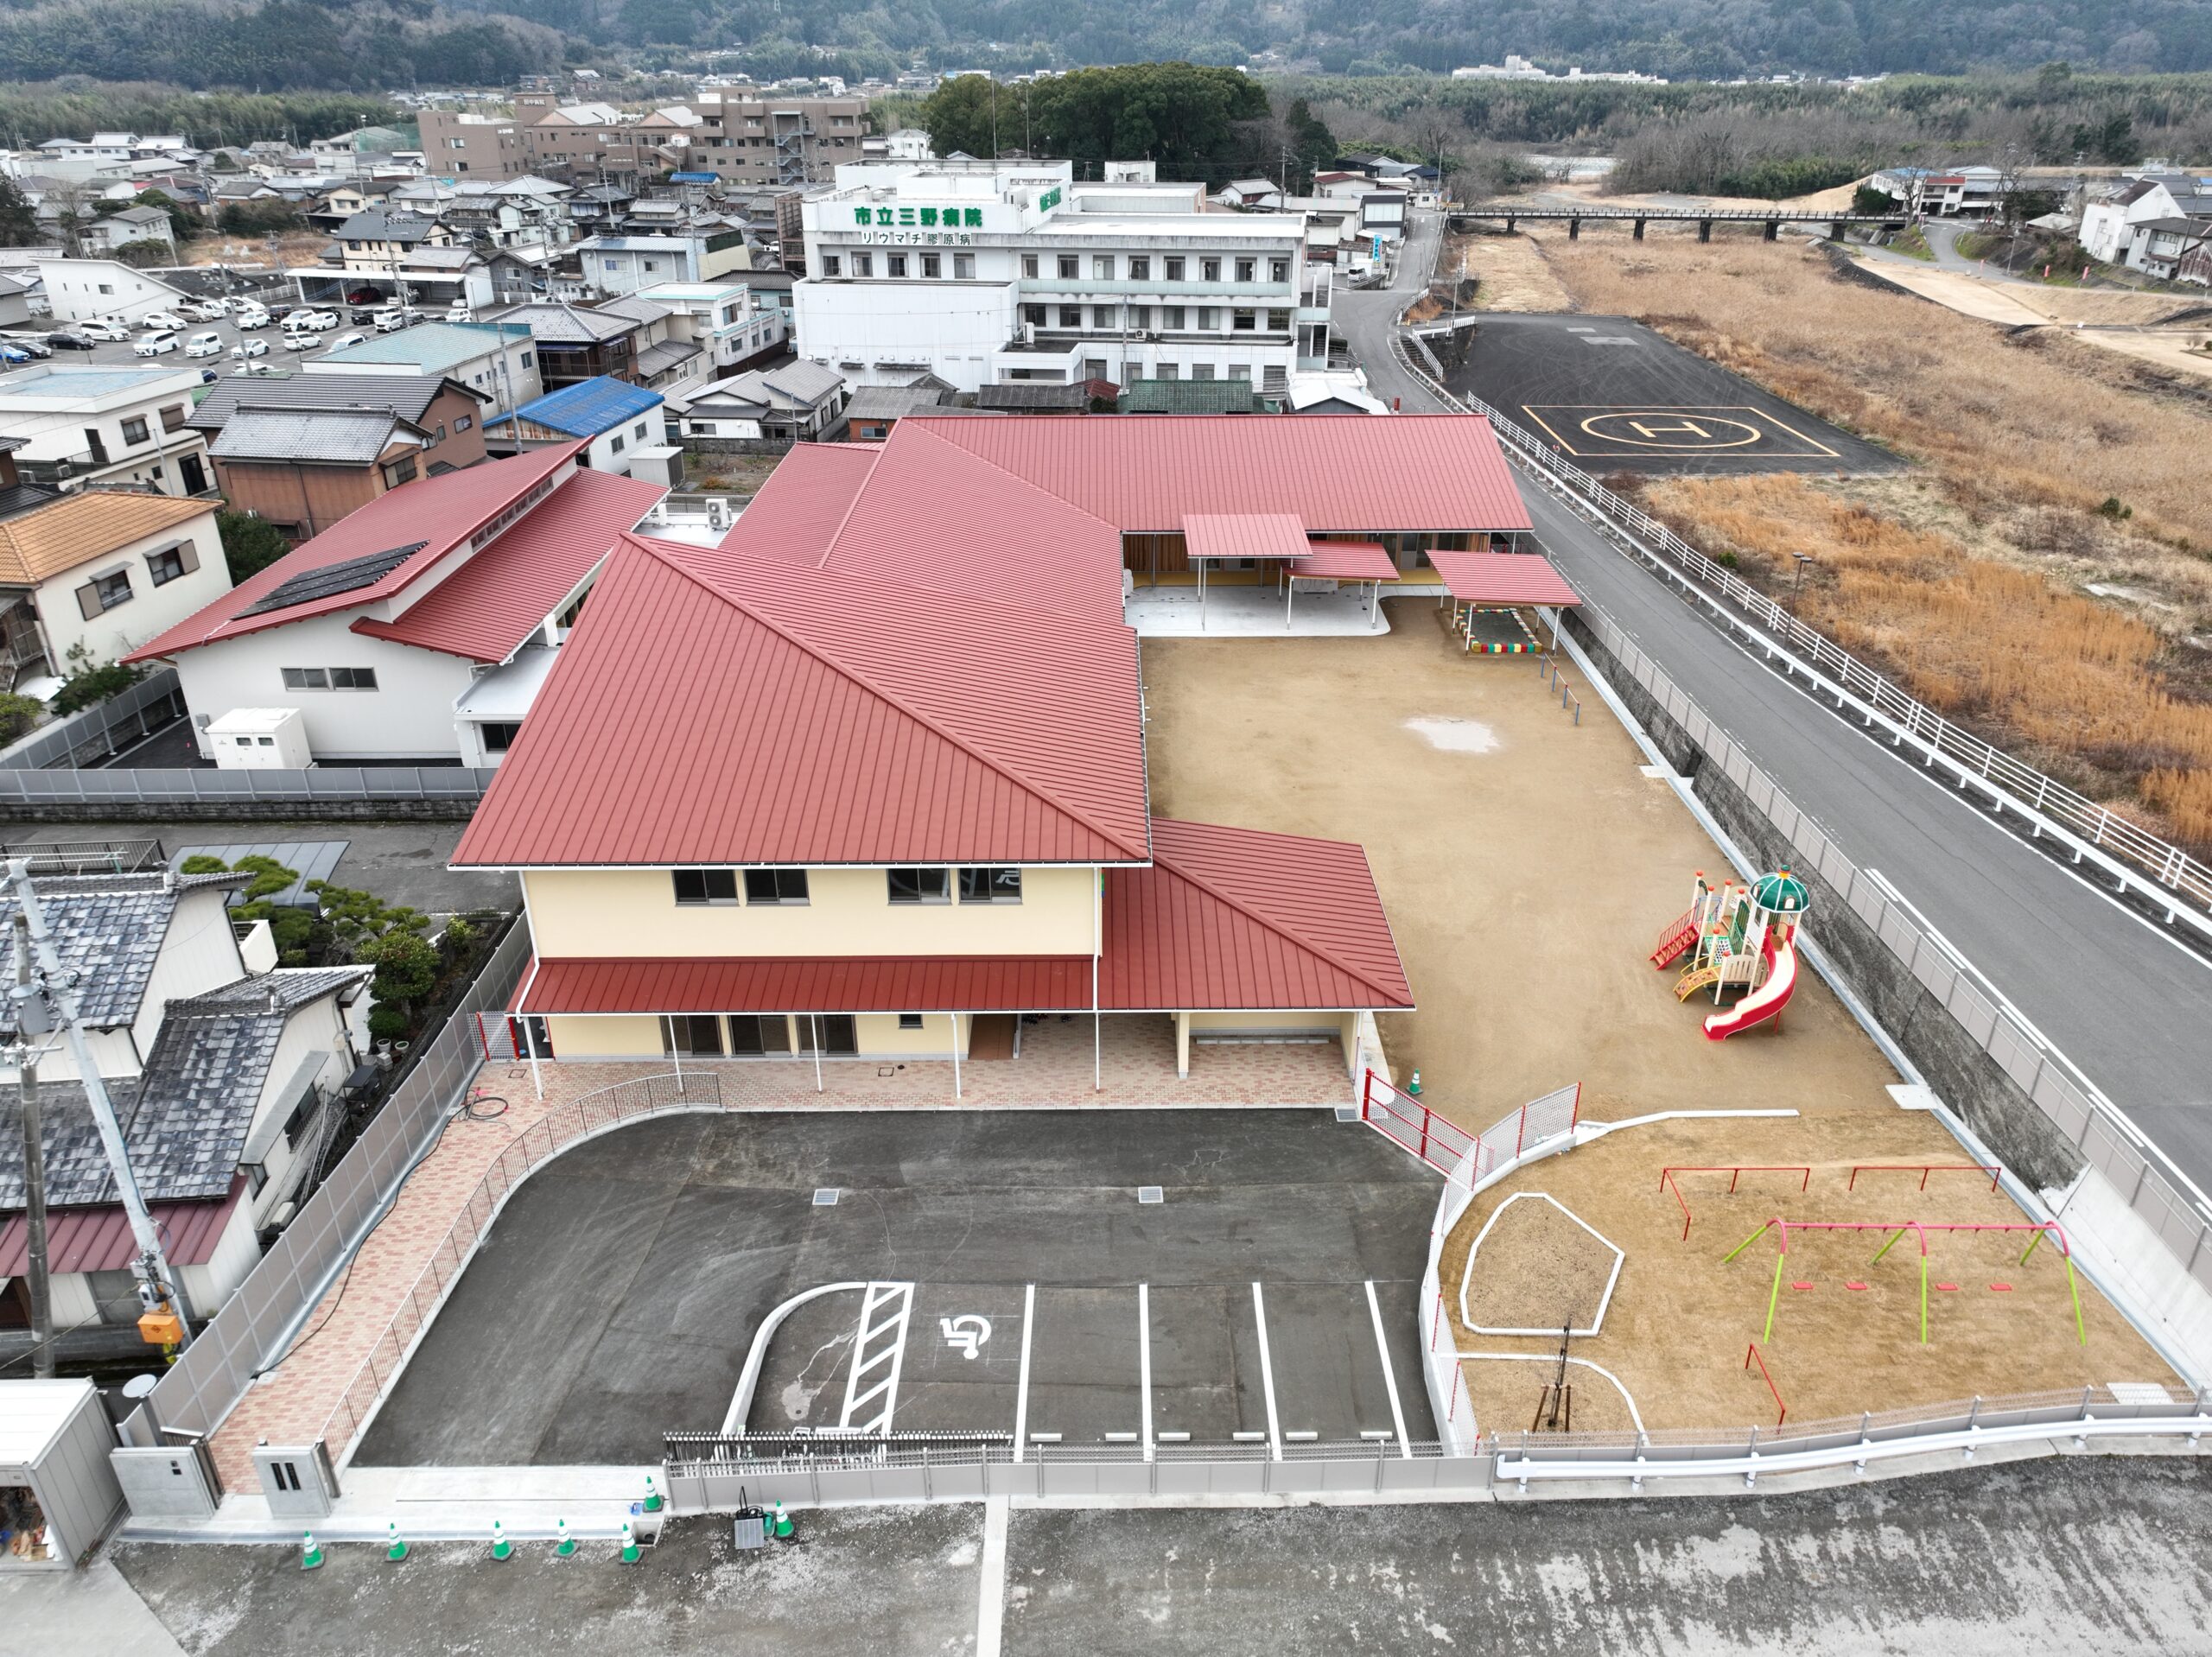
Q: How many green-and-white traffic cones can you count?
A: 8